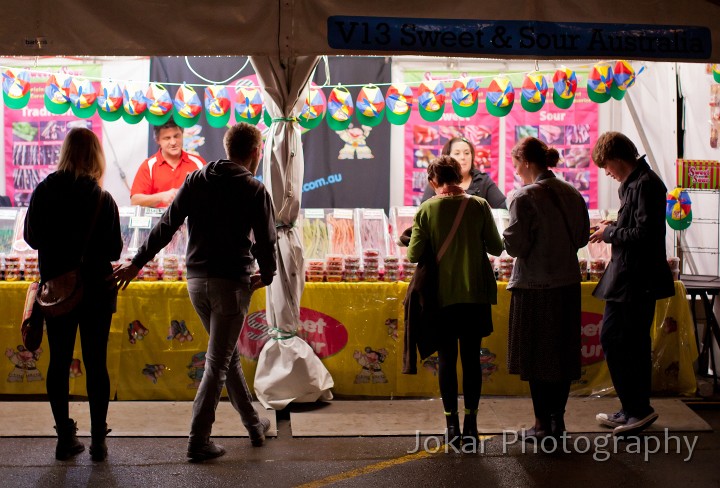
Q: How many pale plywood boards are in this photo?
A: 2